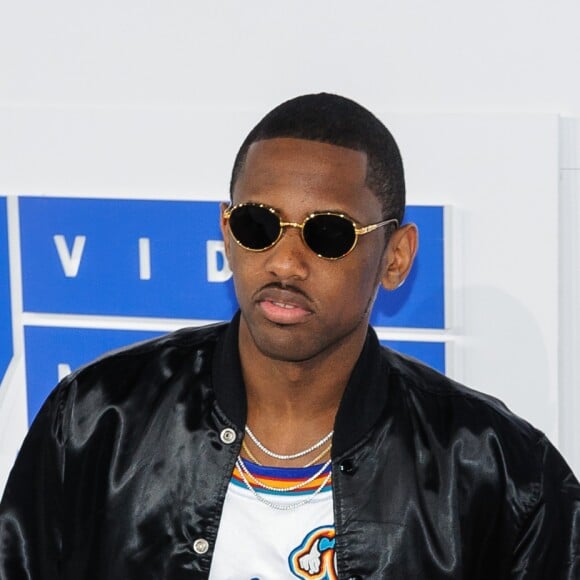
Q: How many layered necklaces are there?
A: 4